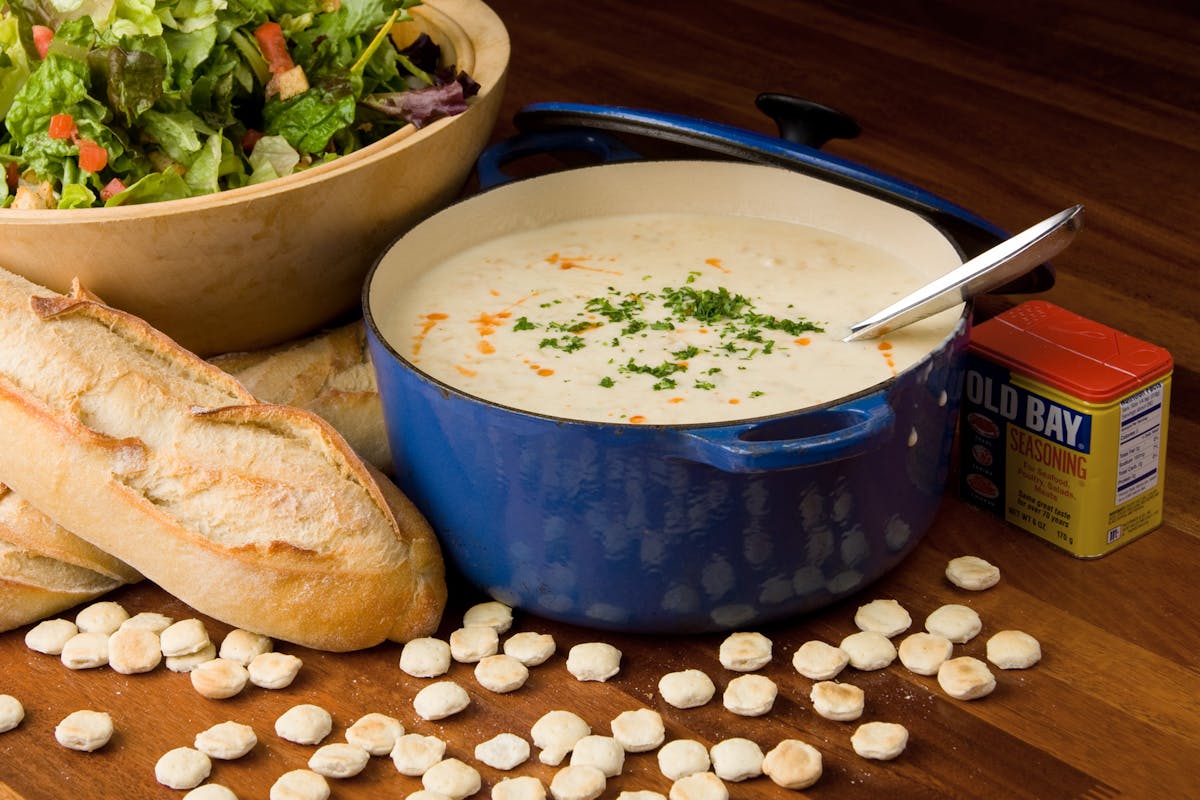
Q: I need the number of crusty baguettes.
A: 3